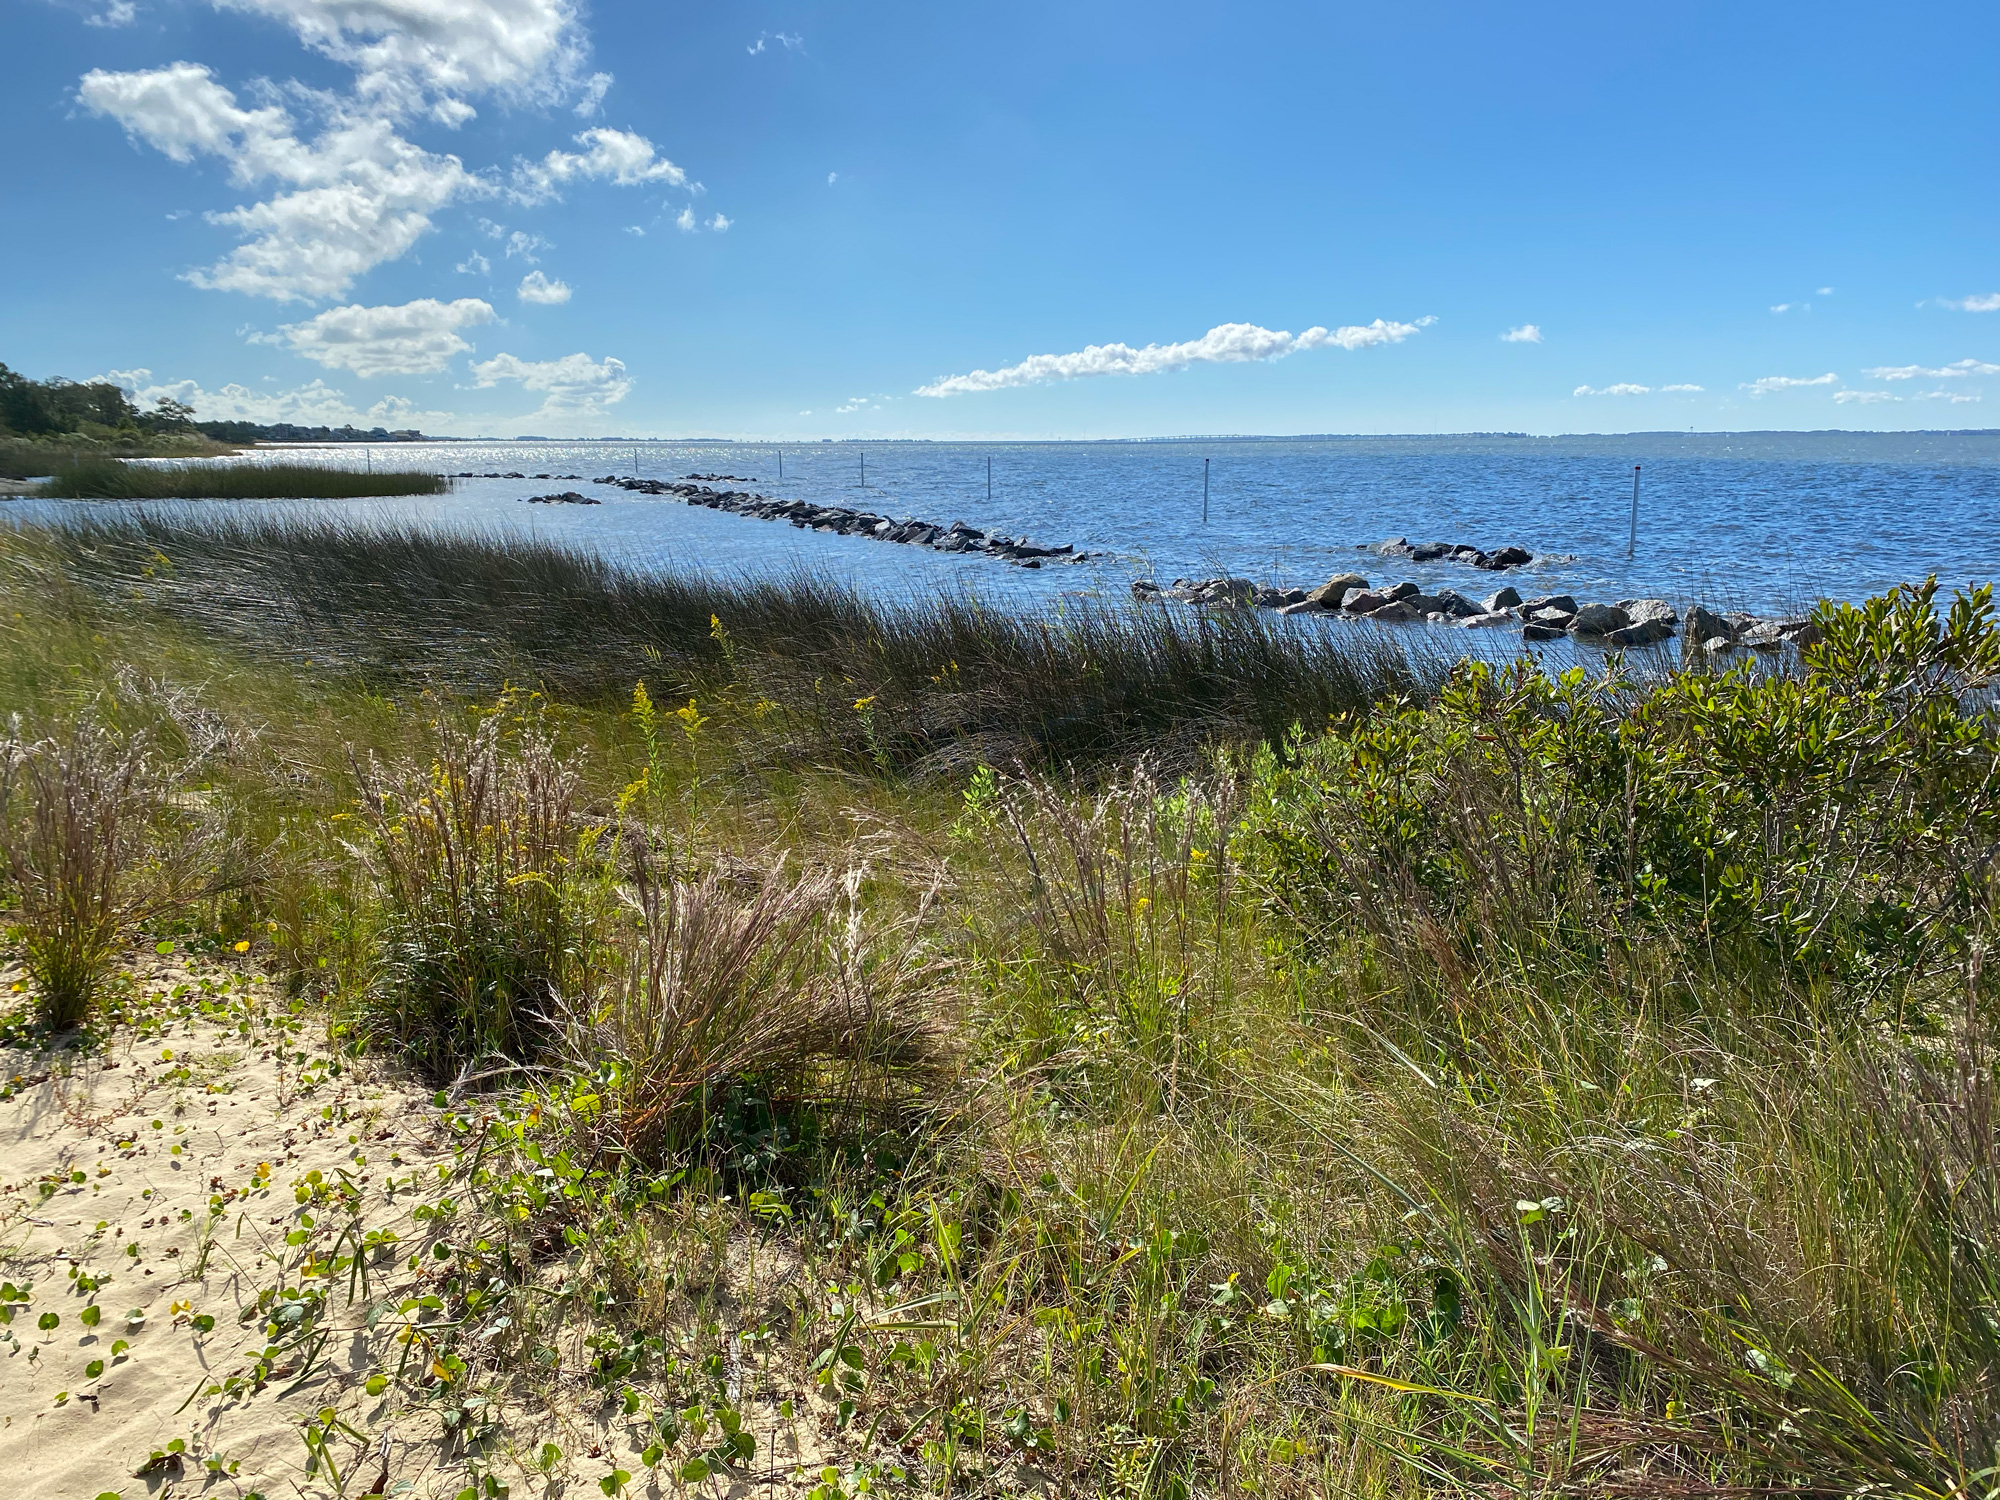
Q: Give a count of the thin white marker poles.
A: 7